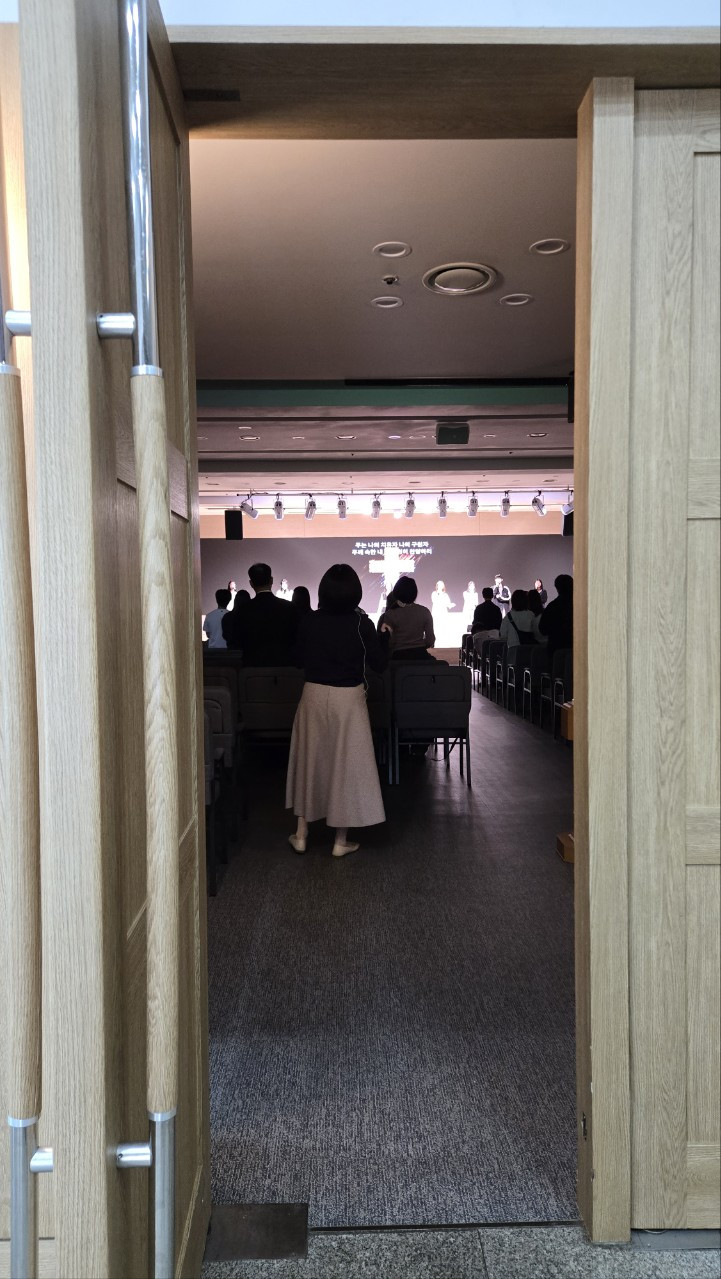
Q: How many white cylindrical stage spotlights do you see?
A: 11